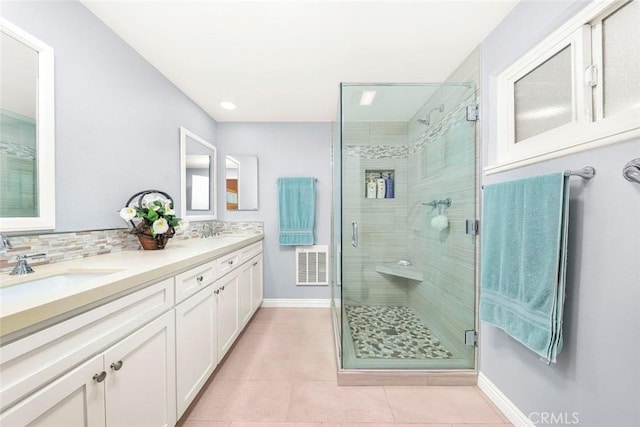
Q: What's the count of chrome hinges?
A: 3